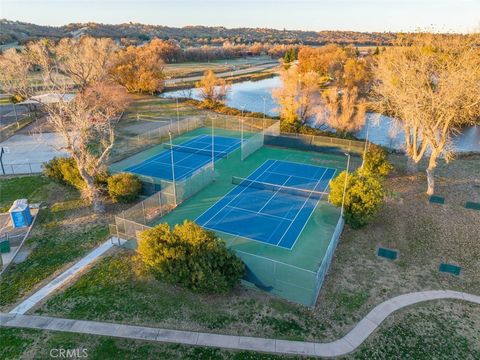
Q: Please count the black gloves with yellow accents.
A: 0